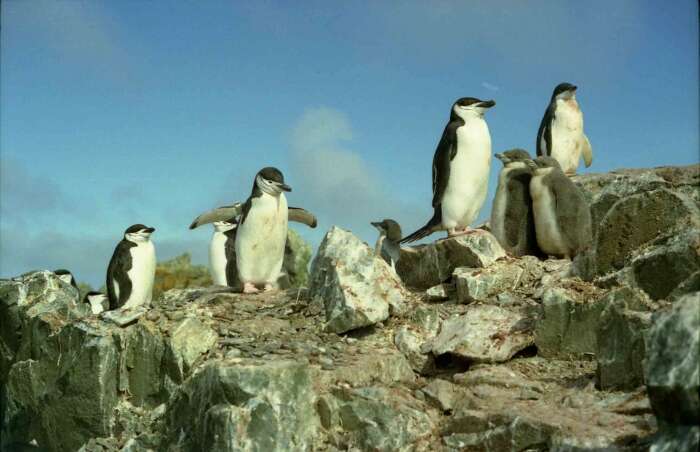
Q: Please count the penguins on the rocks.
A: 10